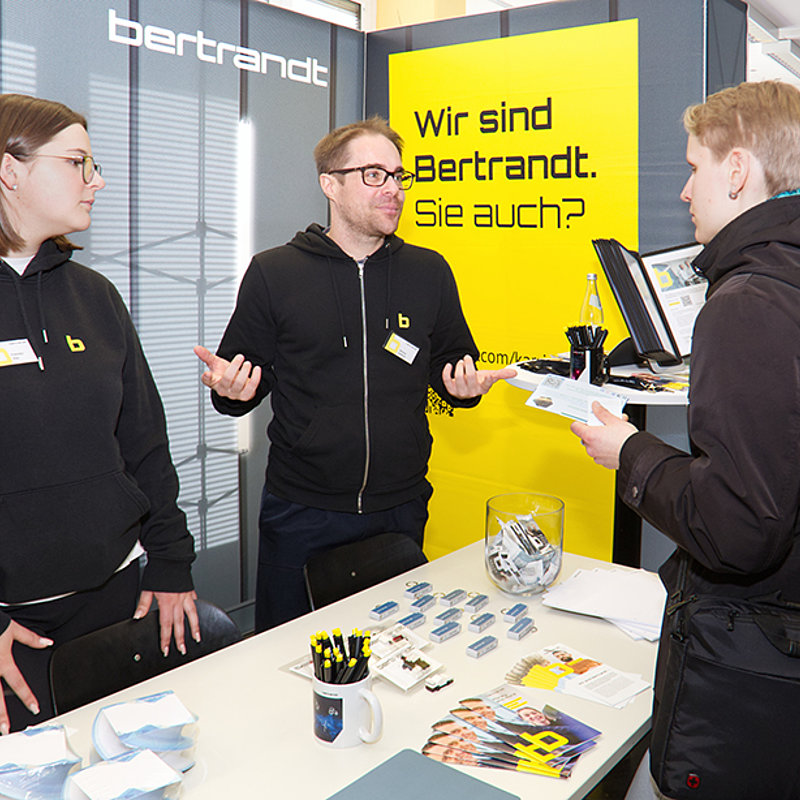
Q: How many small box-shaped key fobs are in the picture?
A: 12